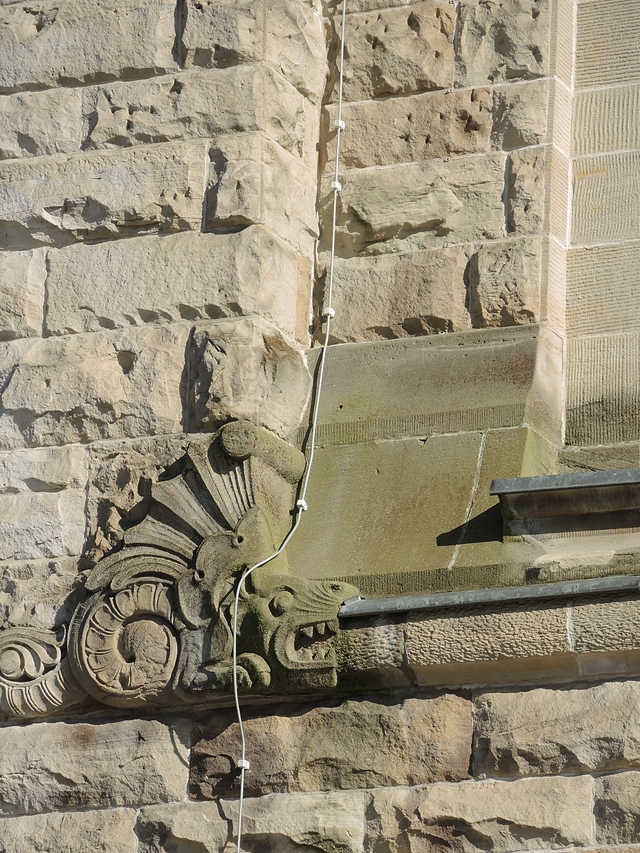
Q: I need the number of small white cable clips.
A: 5